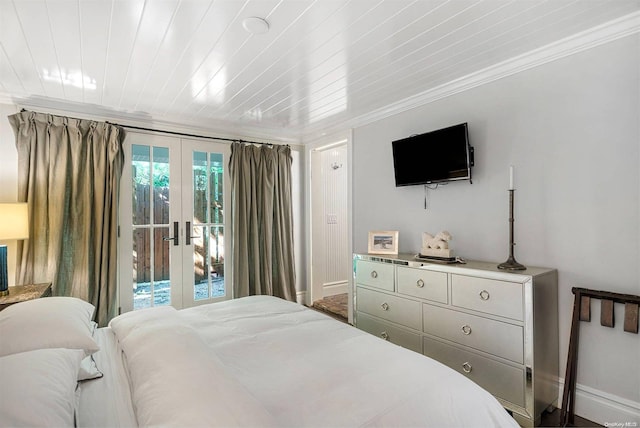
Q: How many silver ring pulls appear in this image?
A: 7